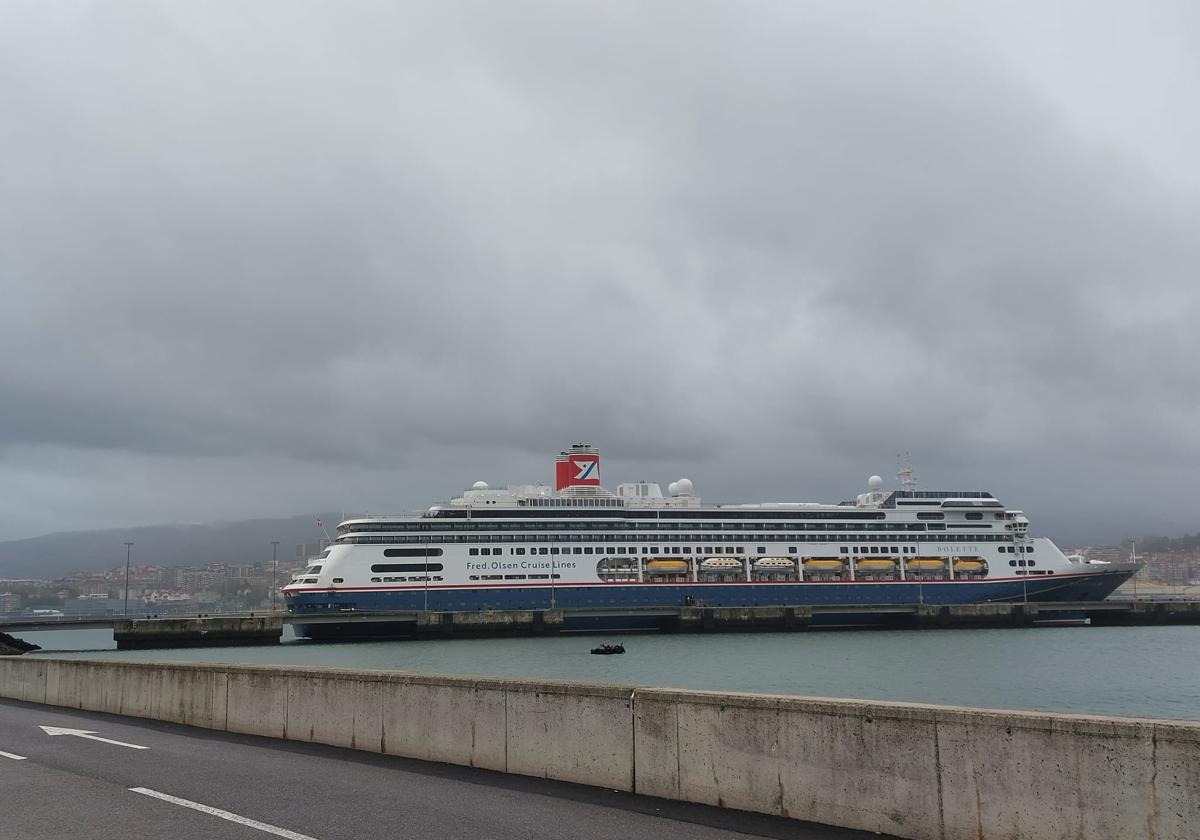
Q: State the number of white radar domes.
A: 4